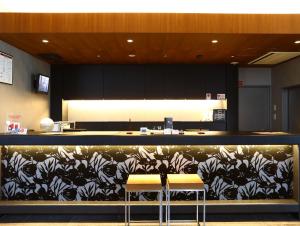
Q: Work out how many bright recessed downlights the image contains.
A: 4